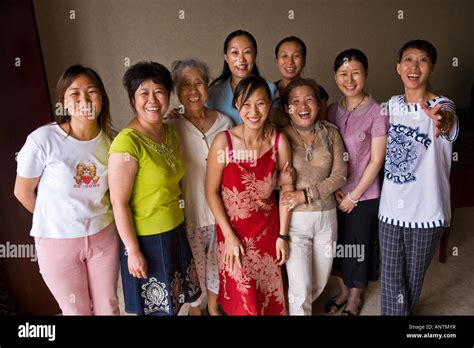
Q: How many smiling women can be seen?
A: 9